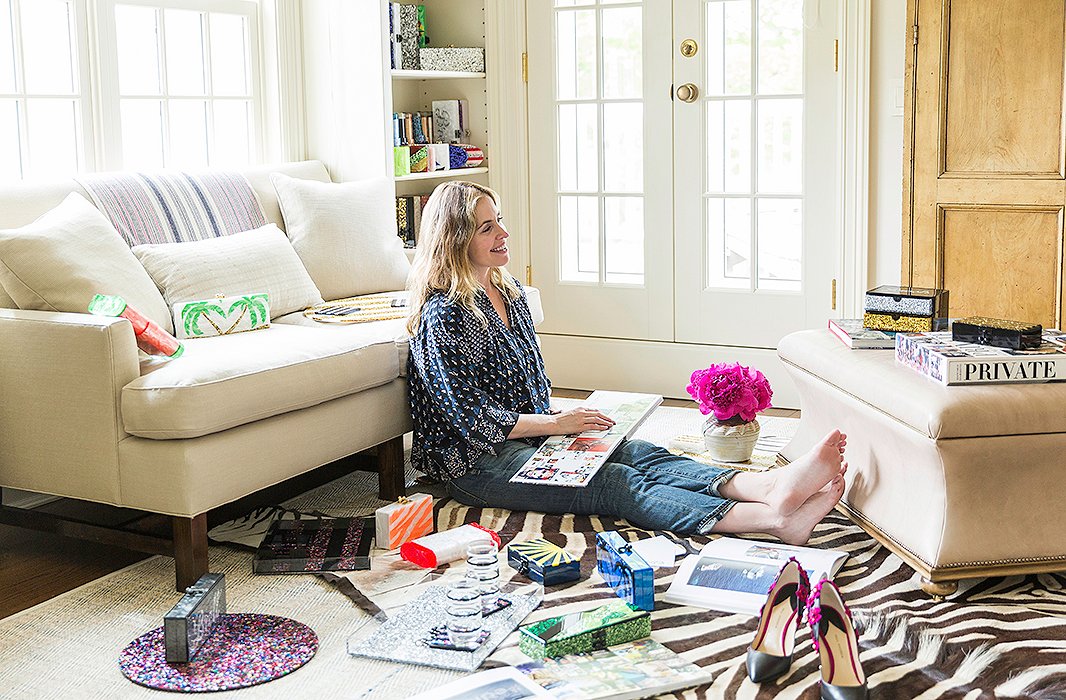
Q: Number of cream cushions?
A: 3